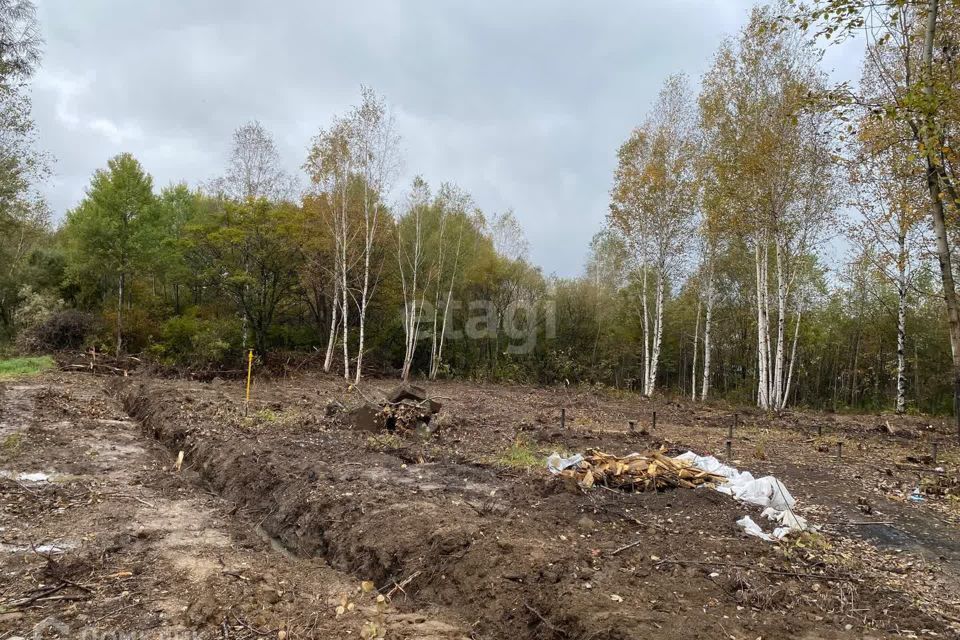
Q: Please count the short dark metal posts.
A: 9